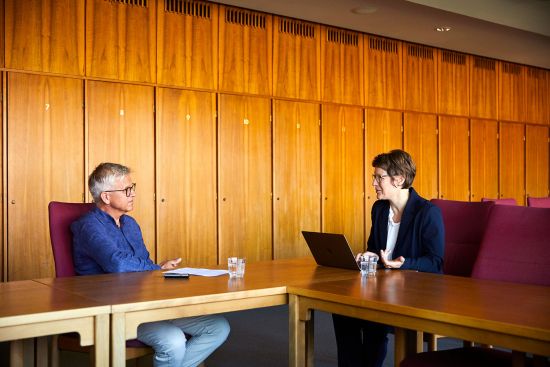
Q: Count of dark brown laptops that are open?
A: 1